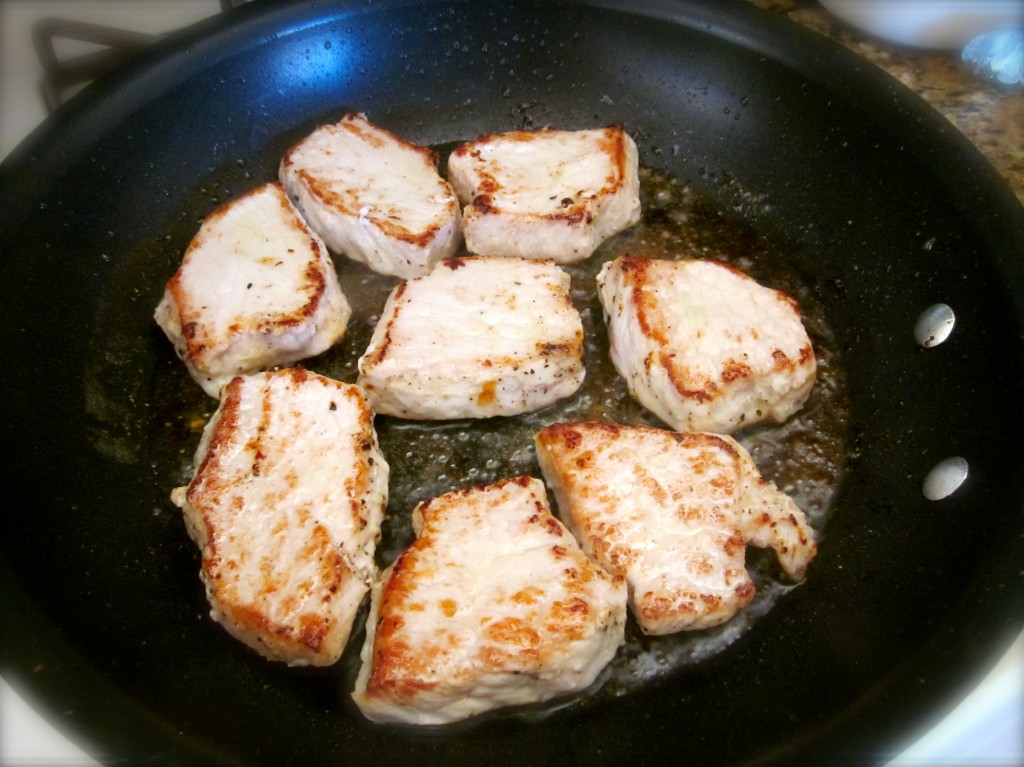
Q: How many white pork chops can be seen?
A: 8